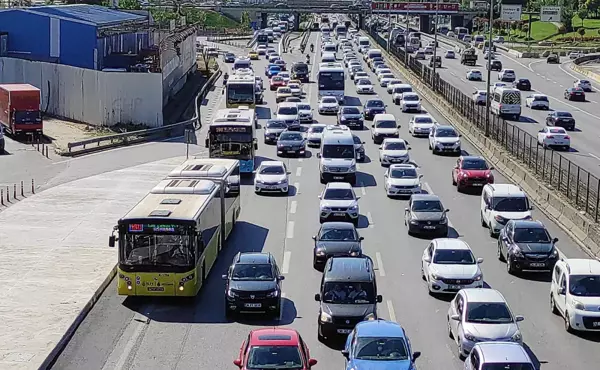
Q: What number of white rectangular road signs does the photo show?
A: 2